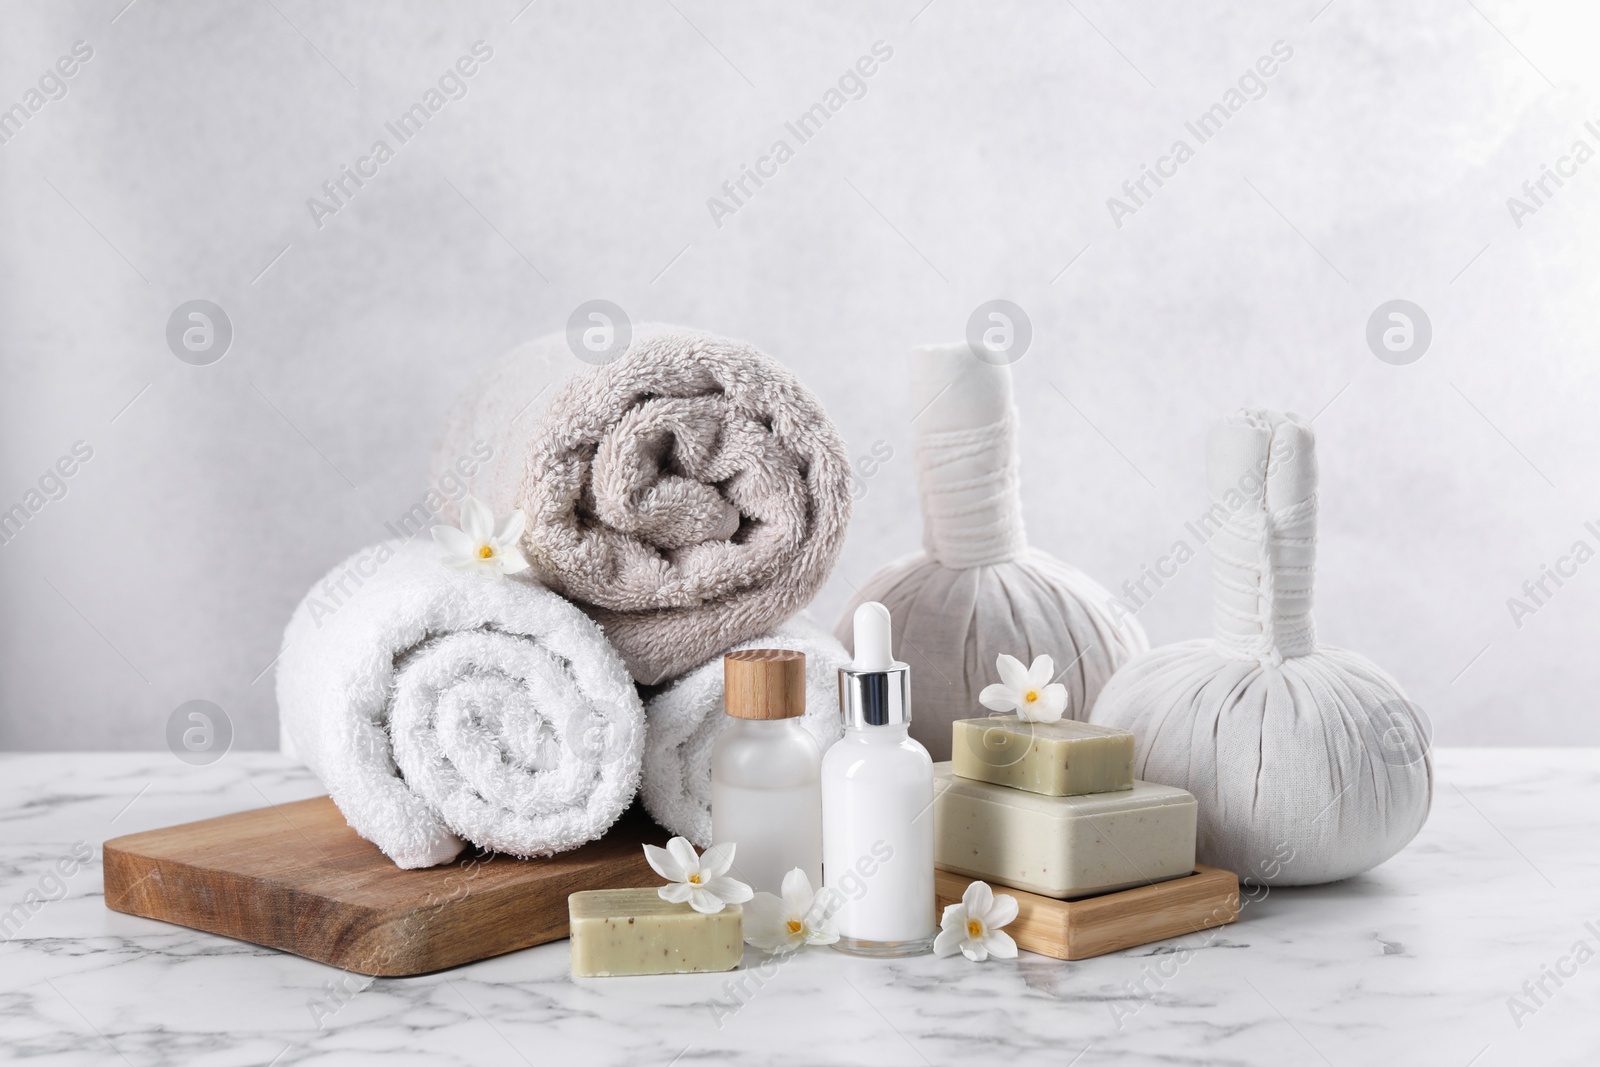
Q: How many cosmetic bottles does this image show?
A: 2